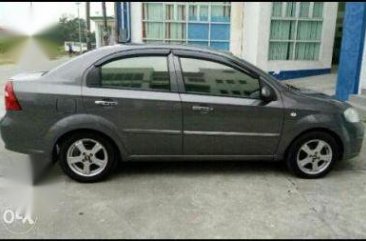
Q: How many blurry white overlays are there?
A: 2